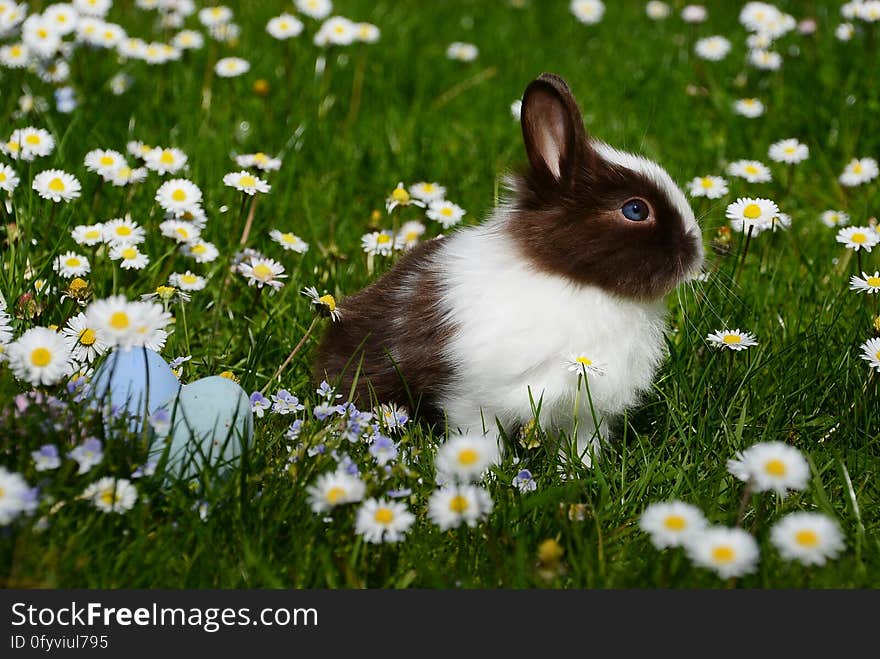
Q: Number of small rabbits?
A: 1